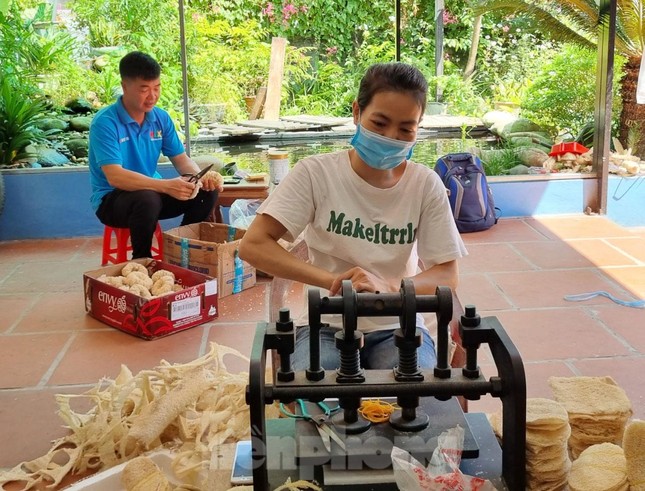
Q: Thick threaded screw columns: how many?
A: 2